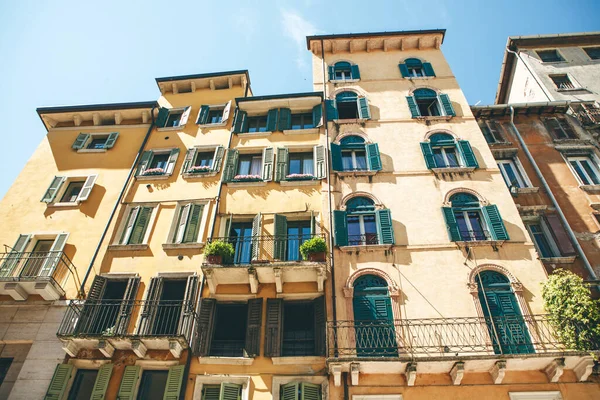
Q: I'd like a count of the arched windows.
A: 10